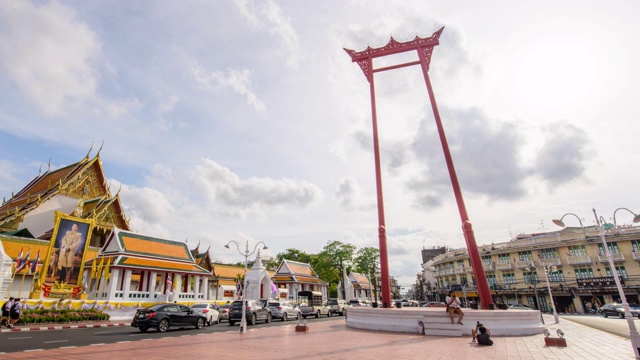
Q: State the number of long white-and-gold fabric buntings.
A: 1